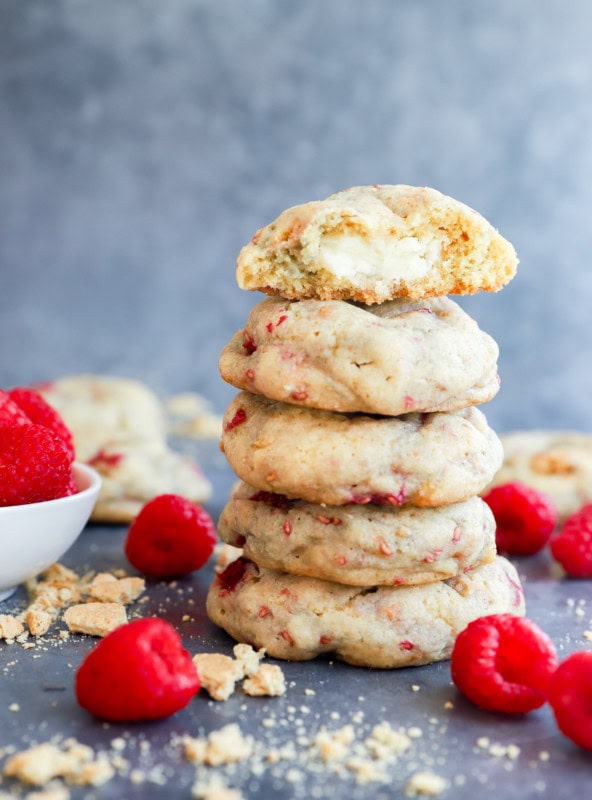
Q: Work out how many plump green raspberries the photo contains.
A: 0